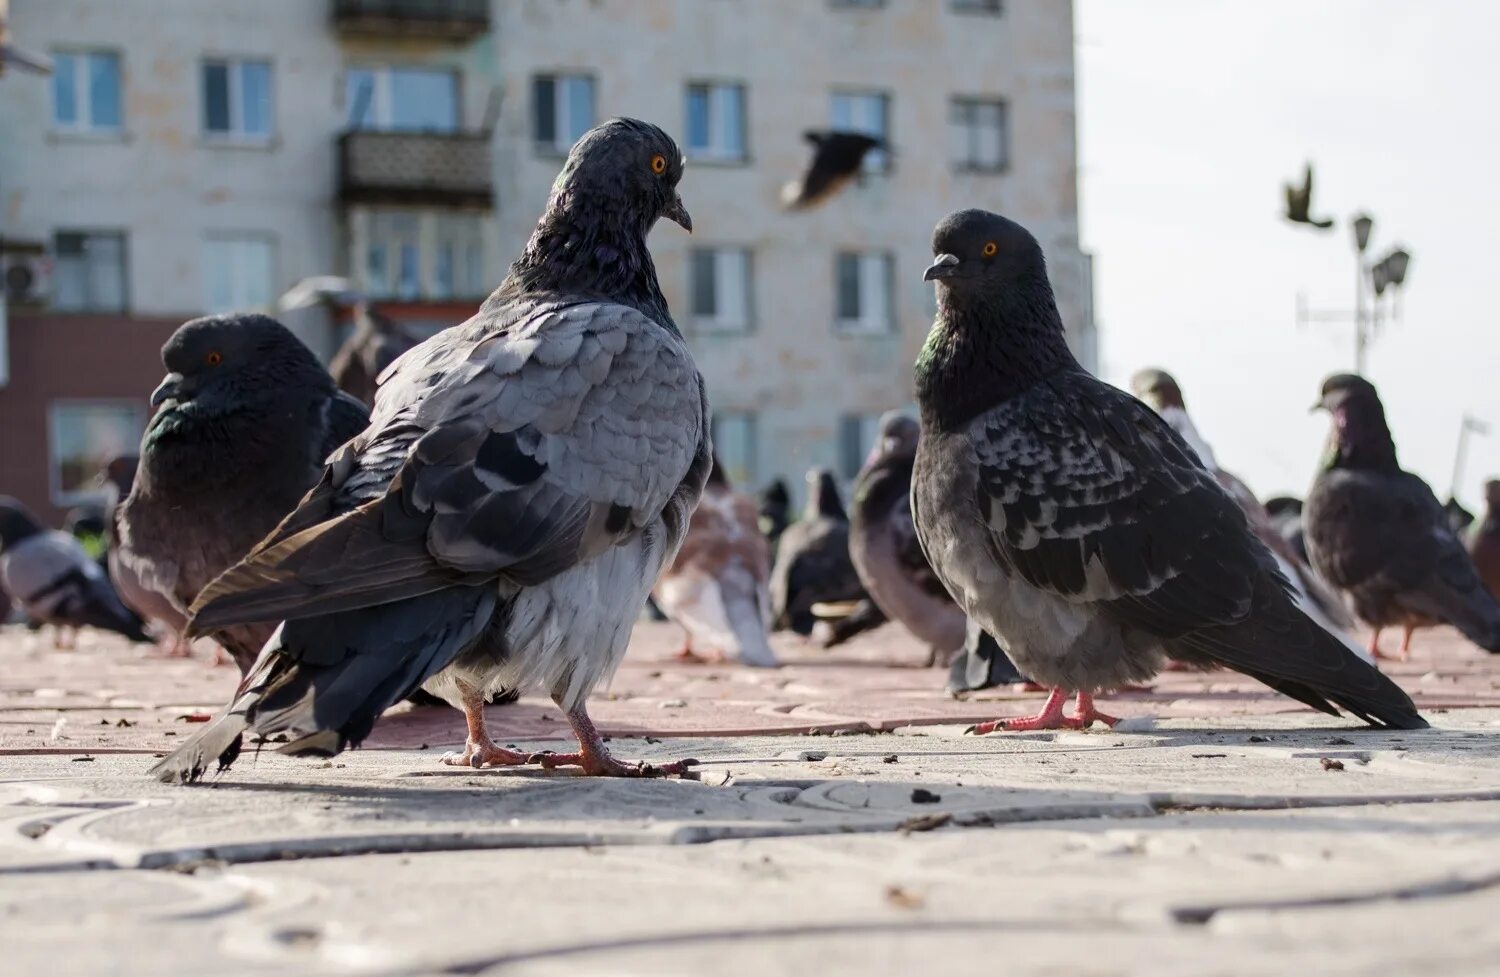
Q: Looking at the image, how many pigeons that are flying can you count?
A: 2